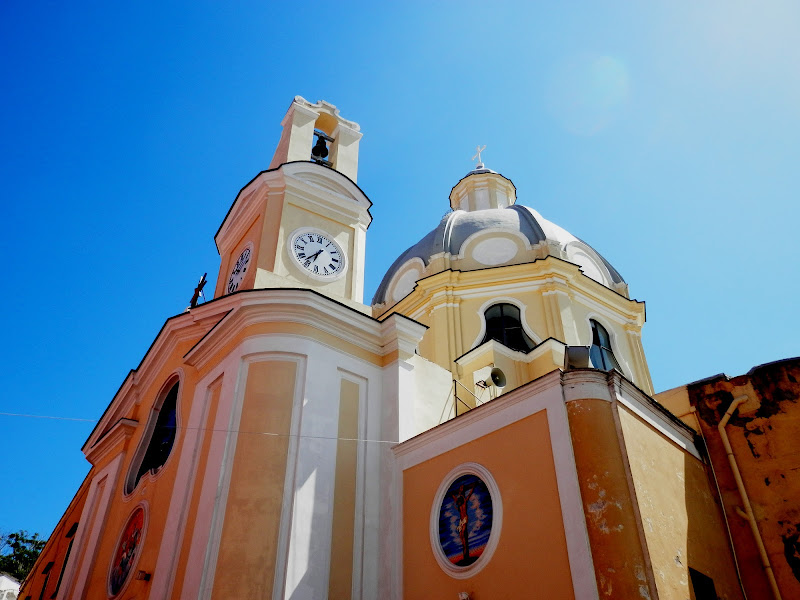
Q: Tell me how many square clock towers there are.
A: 1